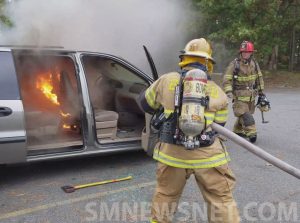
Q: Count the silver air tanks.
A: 1